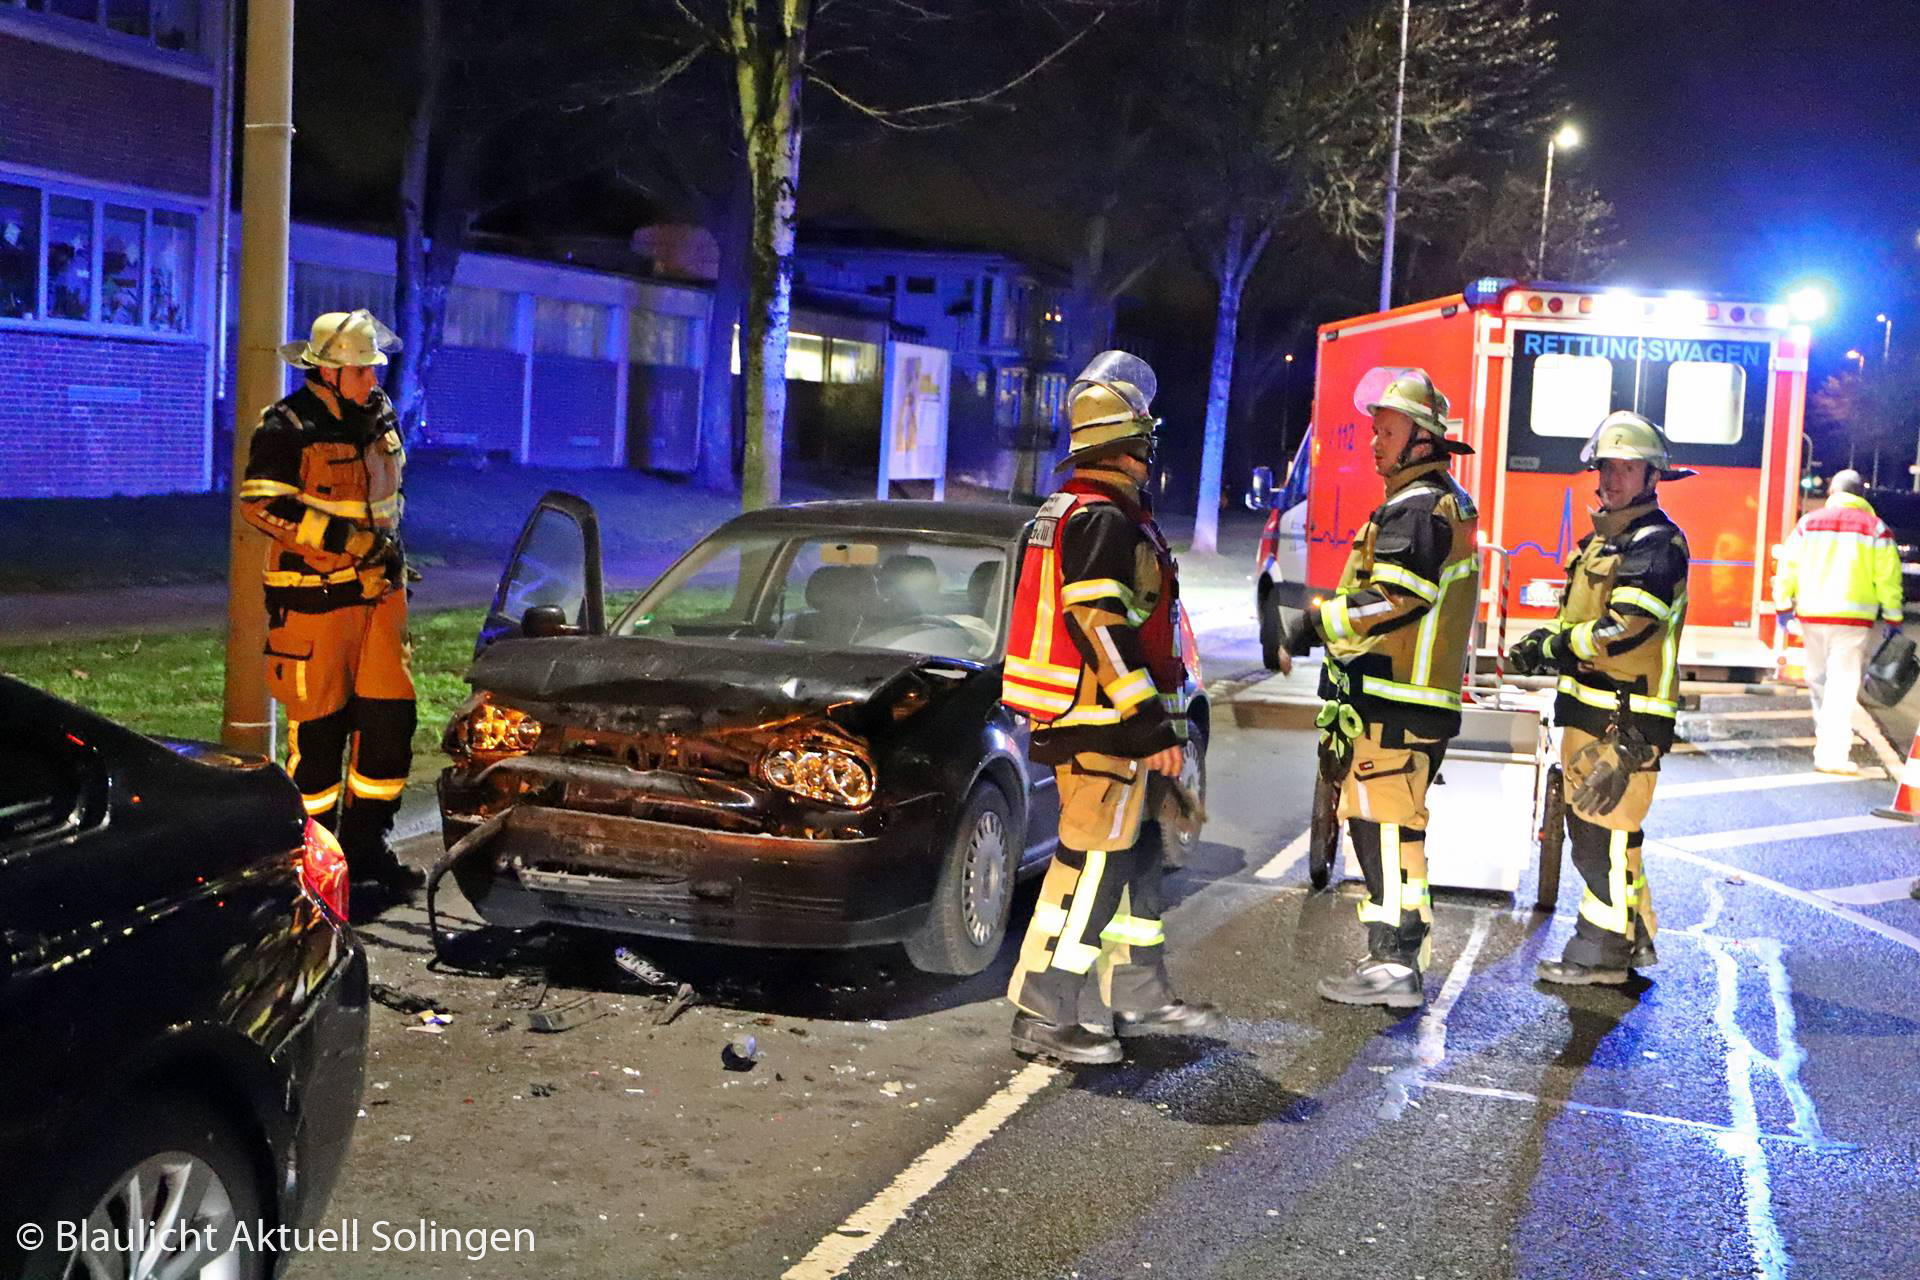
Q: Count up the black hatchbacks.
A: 1